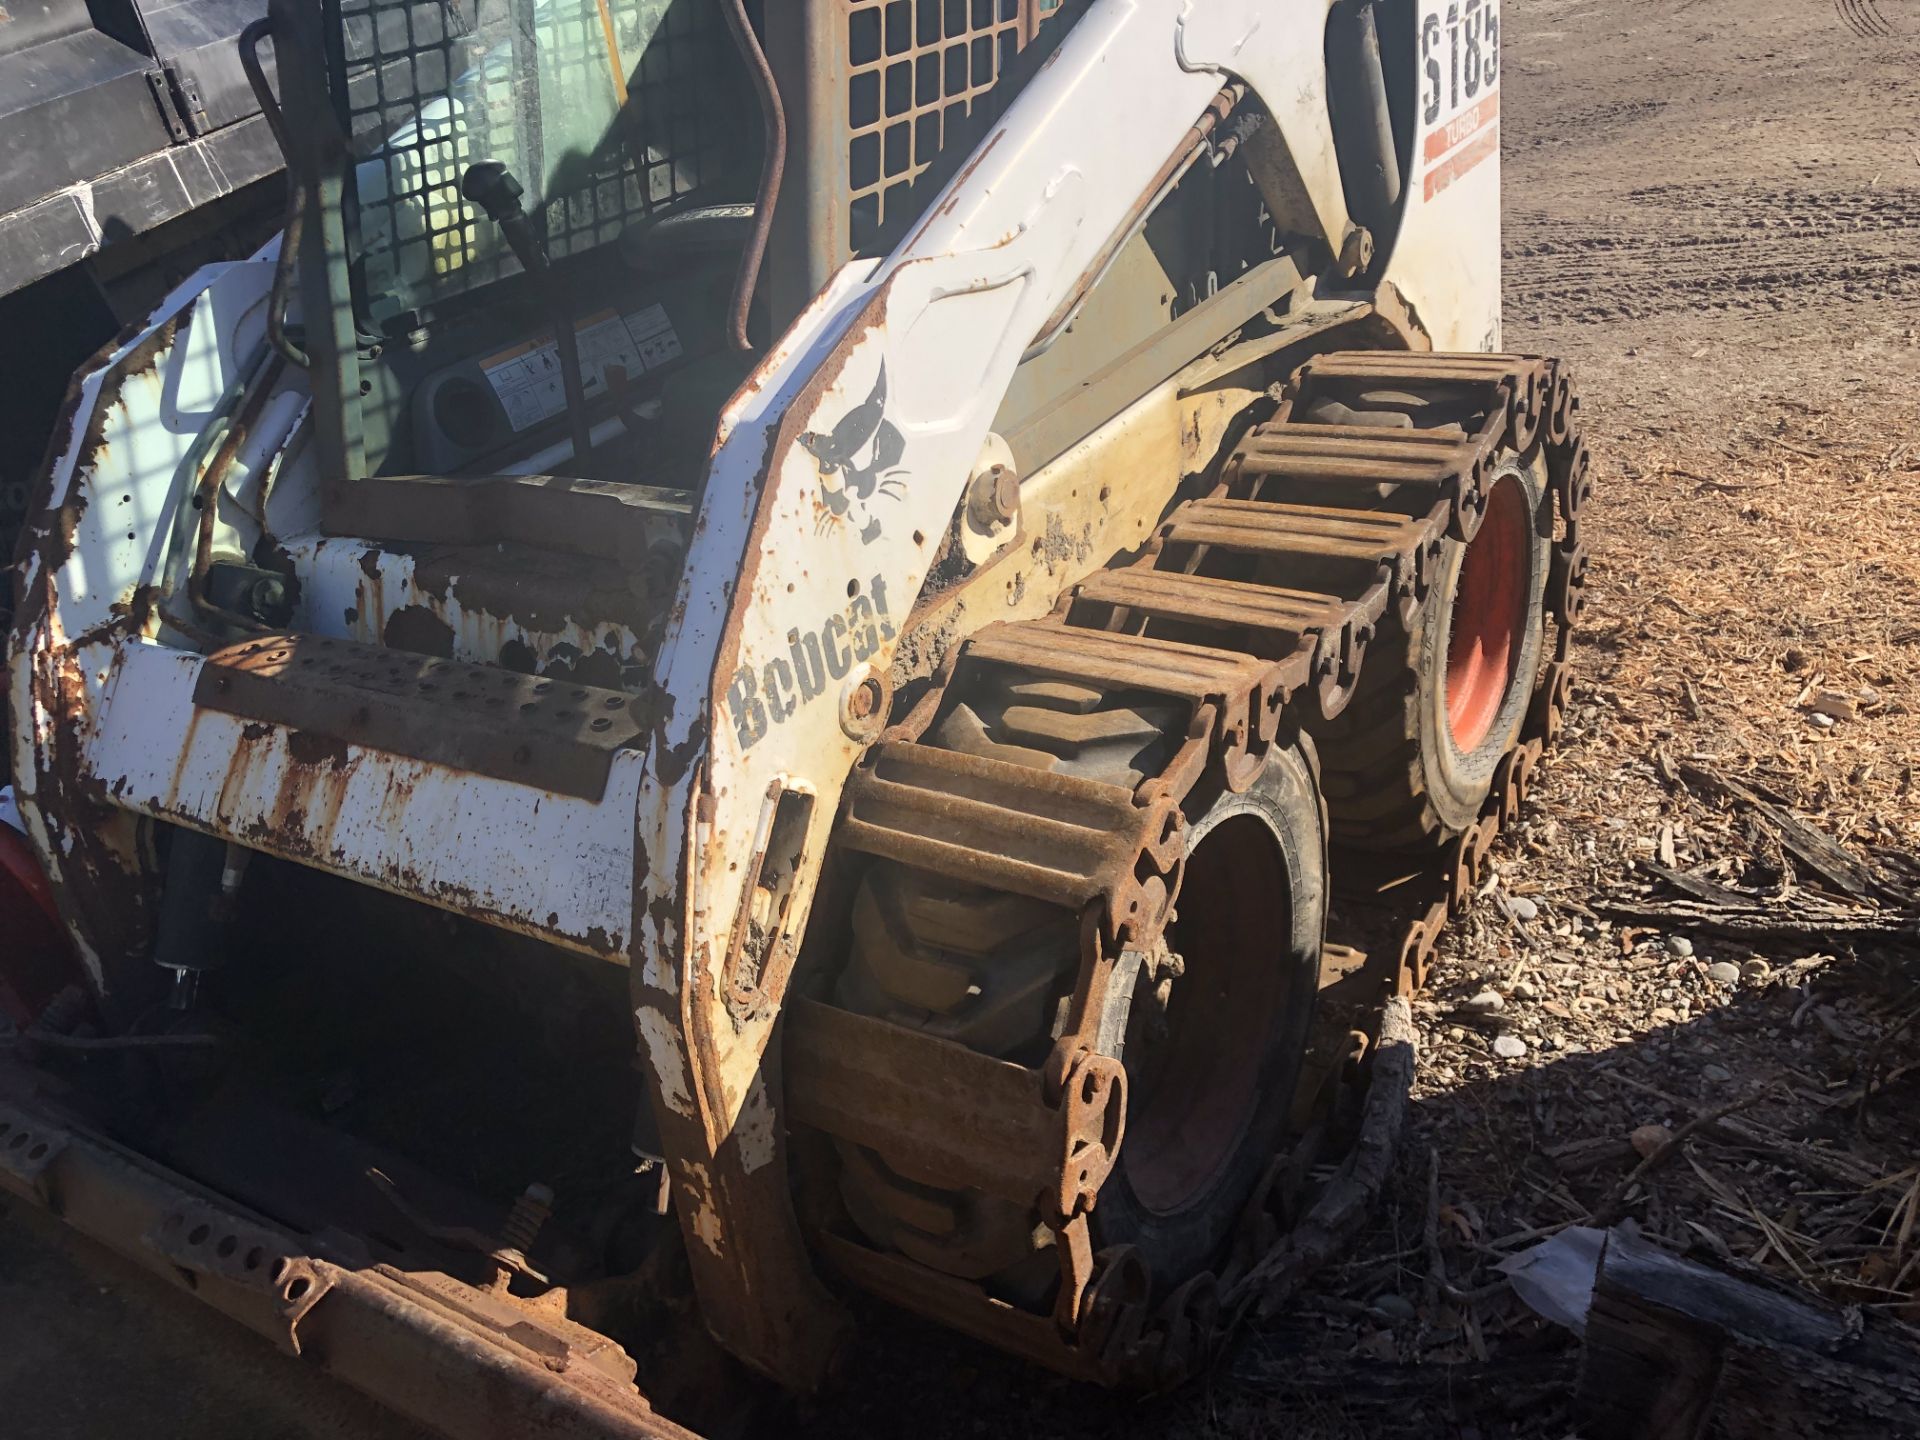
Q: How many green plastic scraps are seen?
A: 0